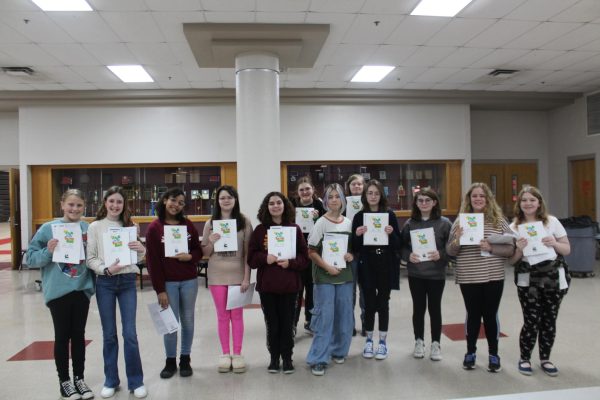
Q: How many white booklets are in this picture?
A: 12